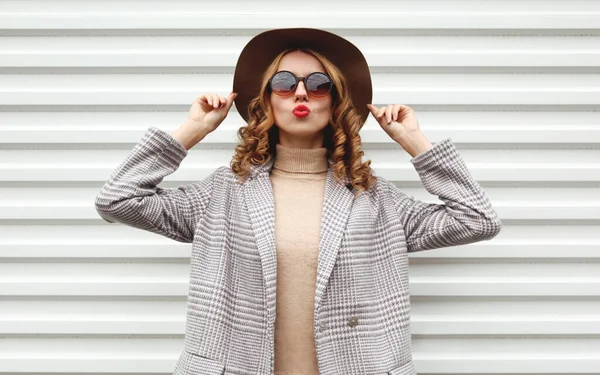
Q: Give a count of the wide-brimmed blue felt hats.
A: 0